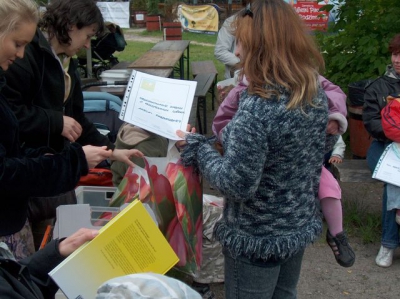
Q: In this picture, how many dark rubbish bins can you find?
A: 1